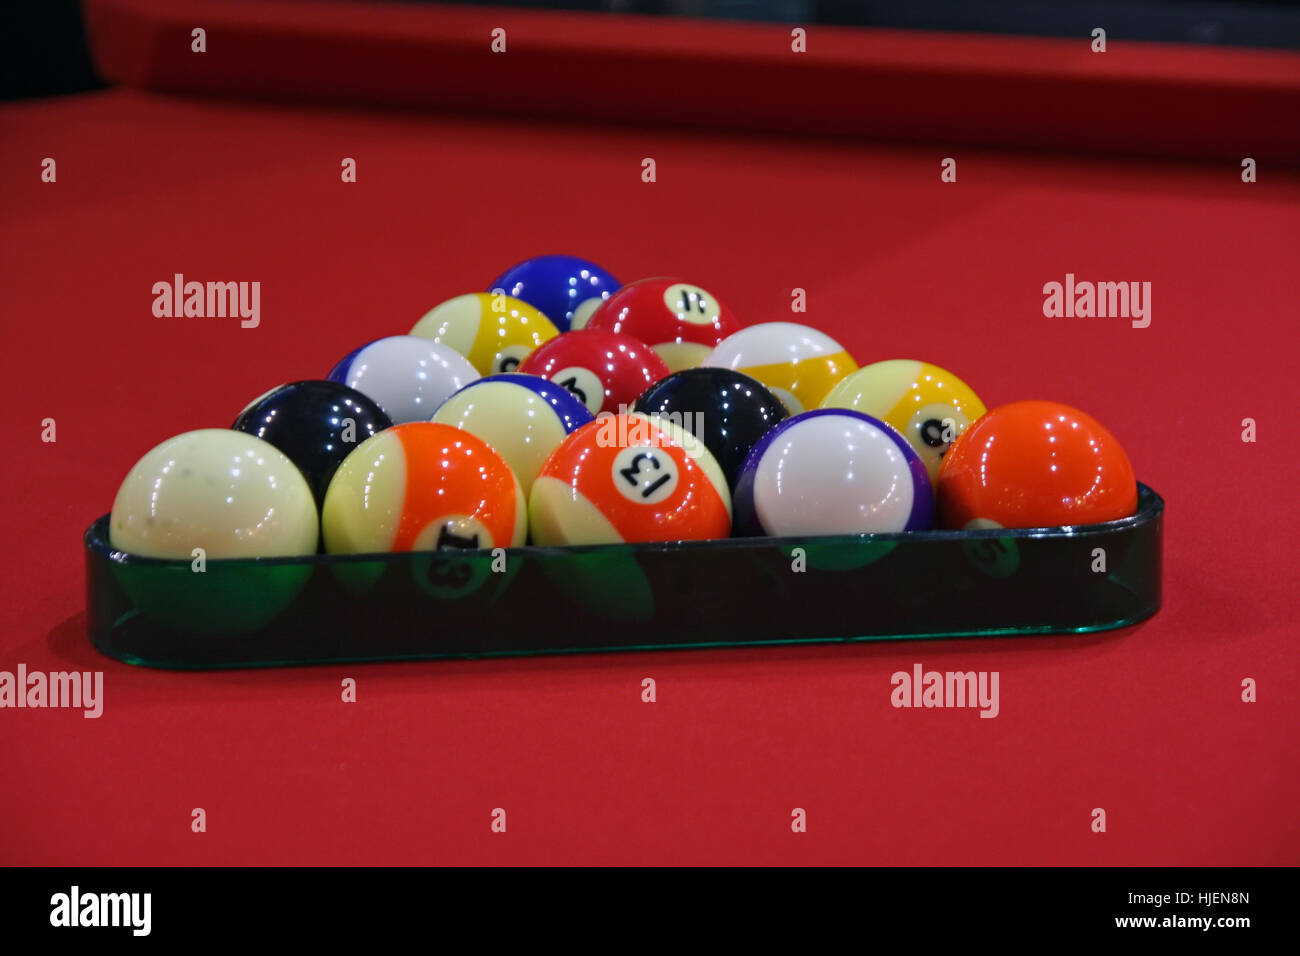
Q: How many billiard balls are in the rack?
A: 15